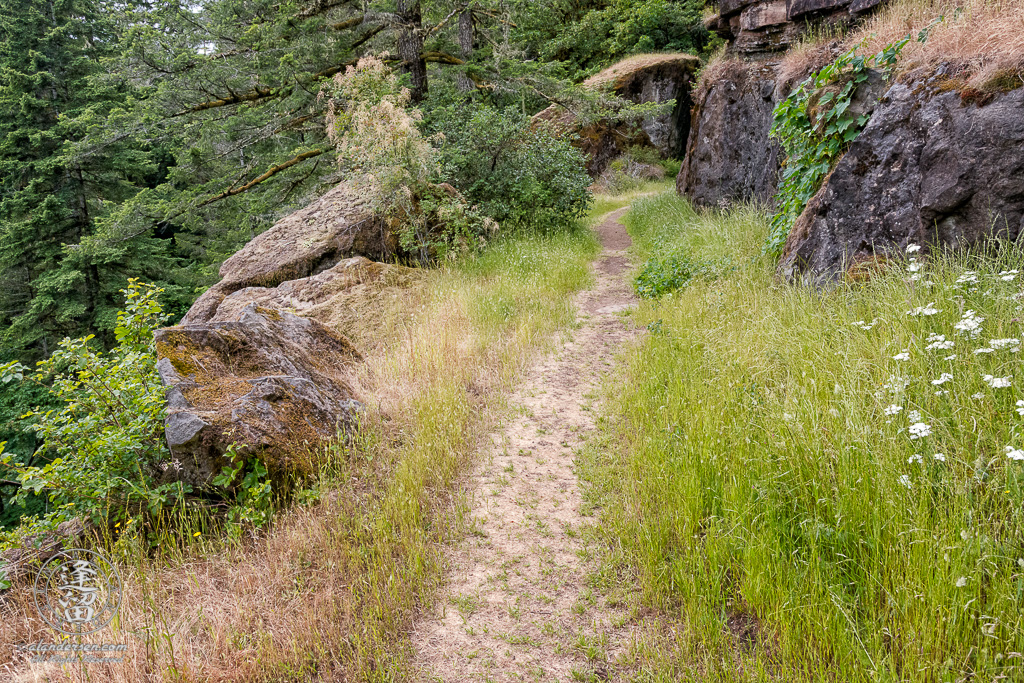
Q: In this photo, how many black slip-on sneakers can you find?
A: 0